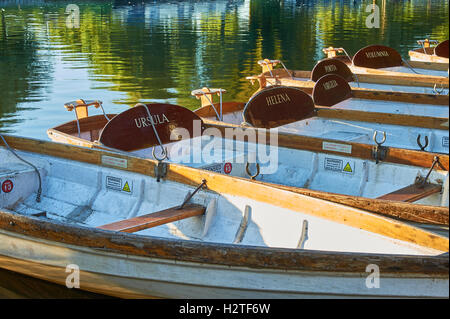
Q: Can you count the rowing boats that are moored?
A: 7